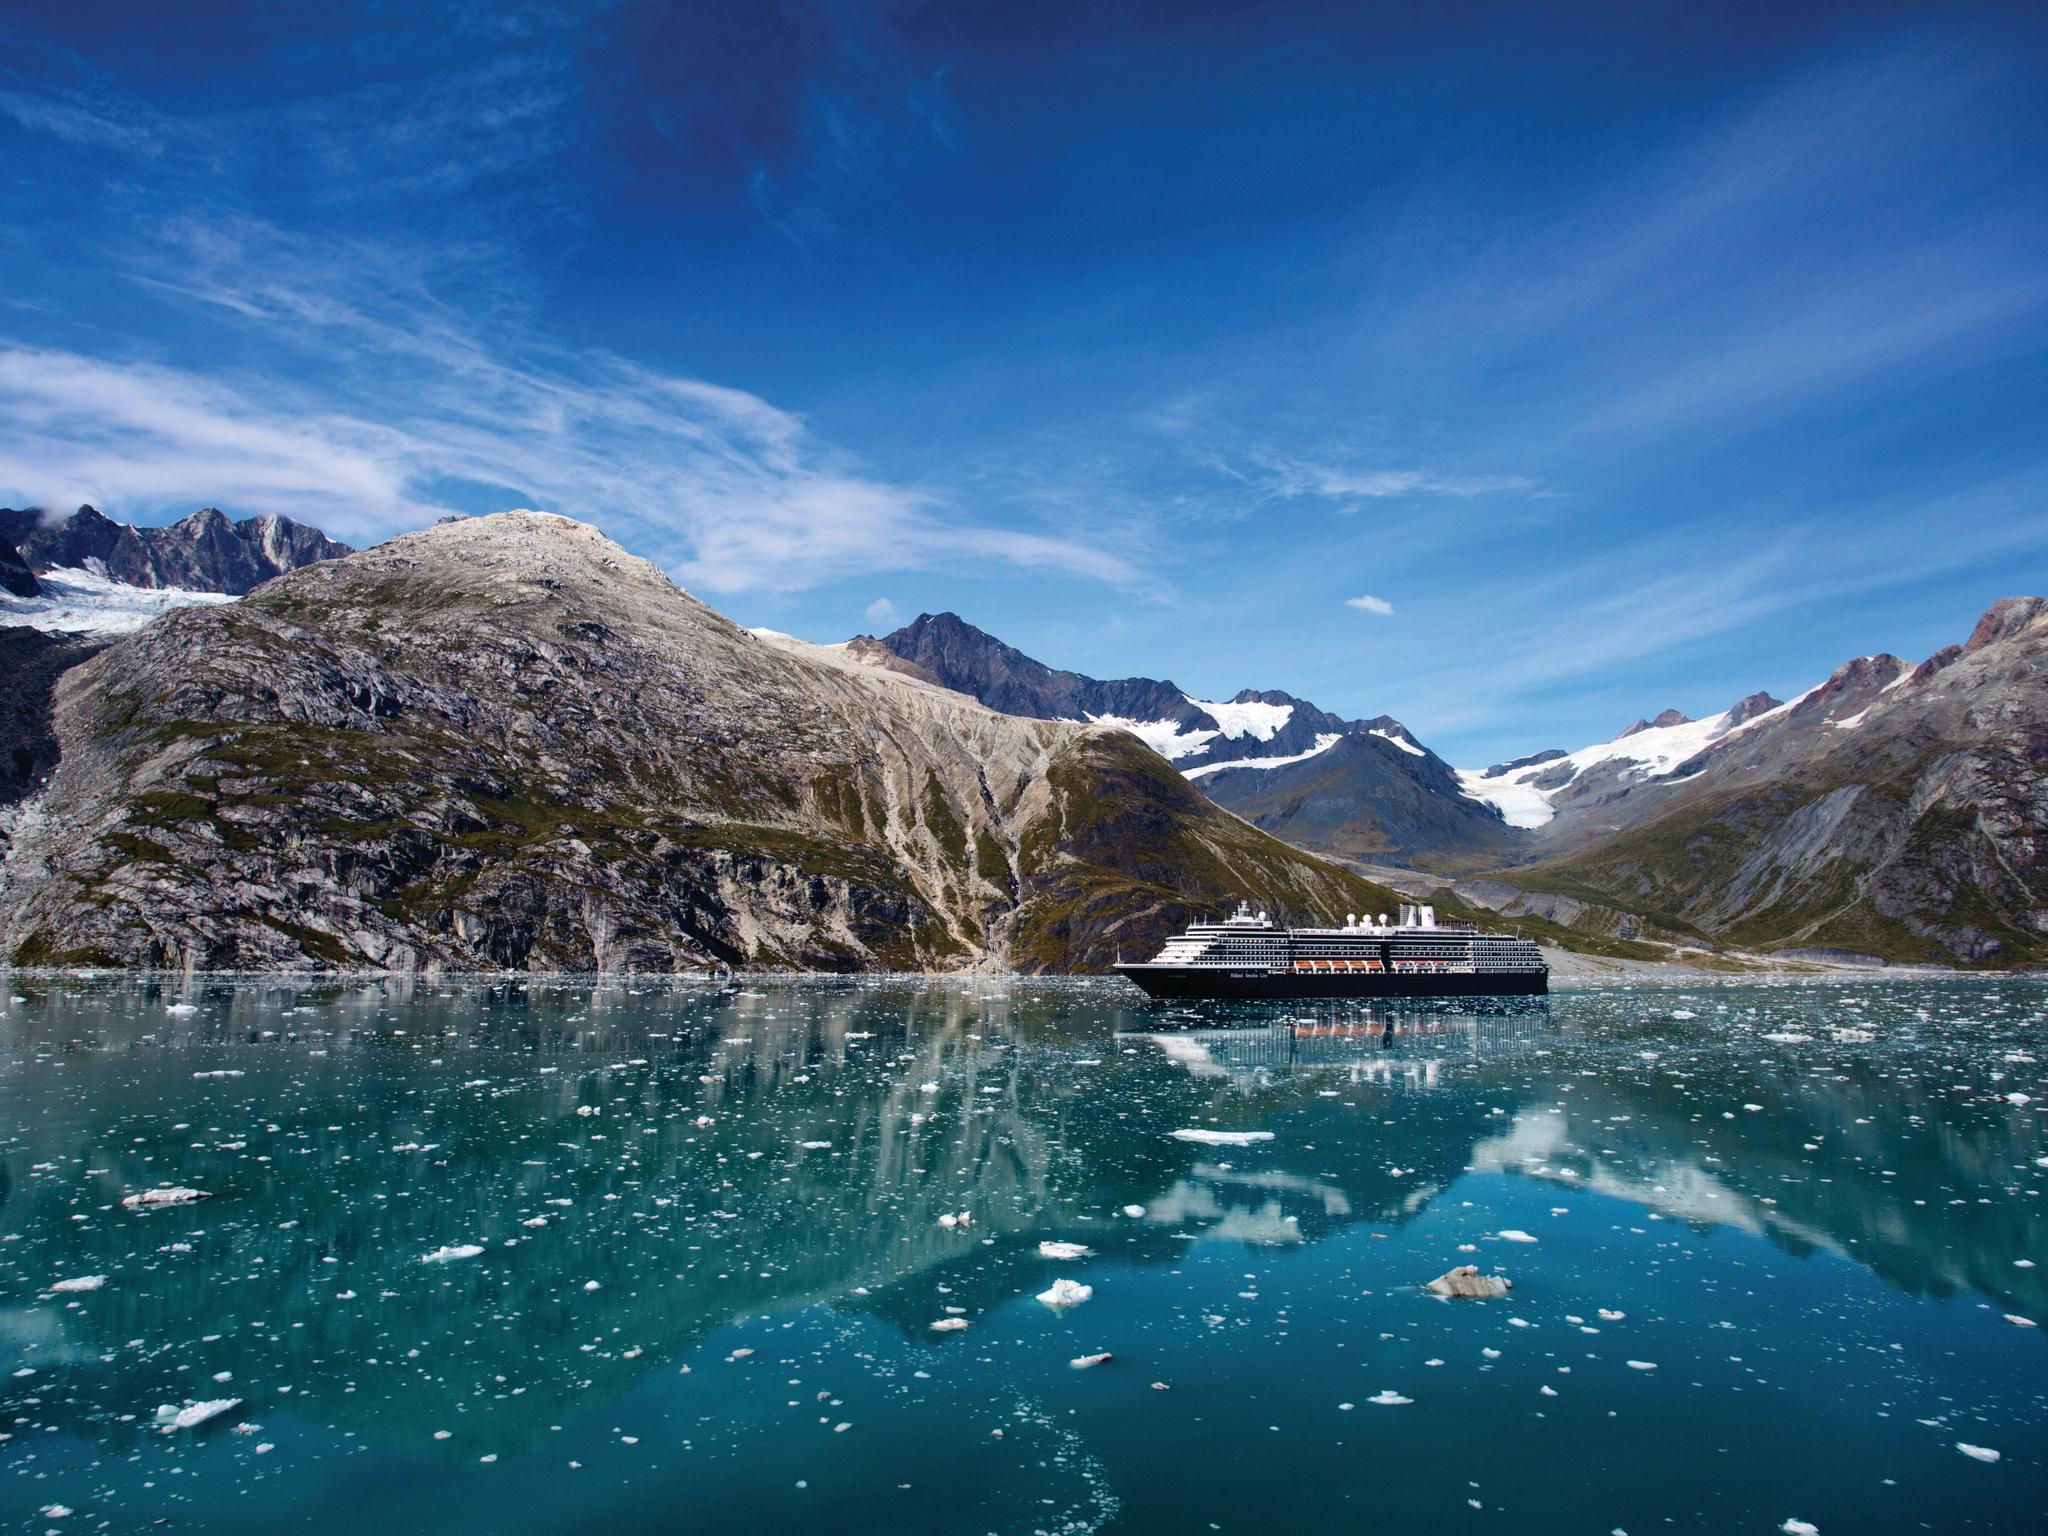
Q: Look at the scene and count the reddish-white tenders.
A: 3